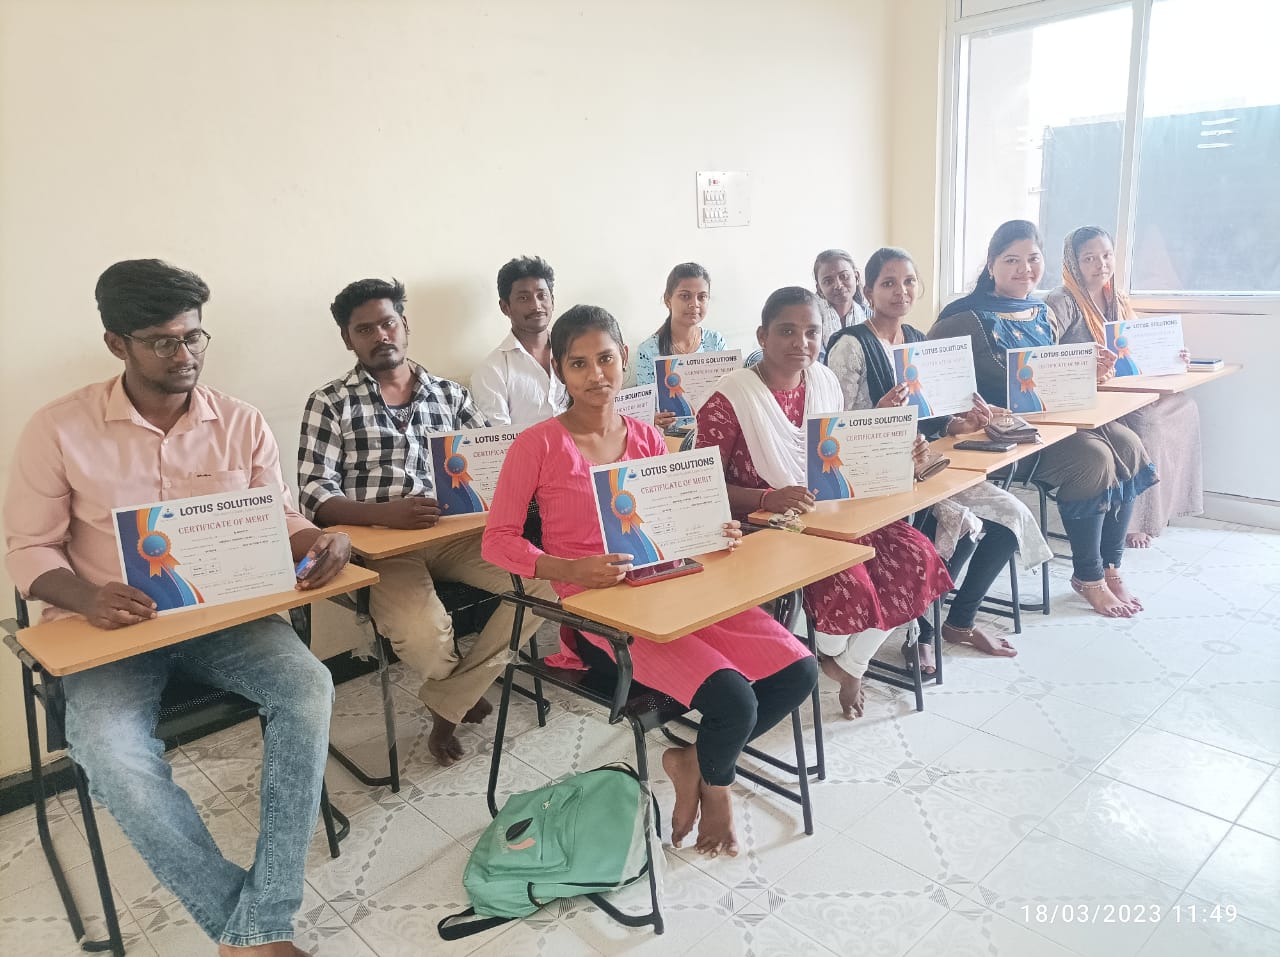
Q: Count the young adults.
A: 10